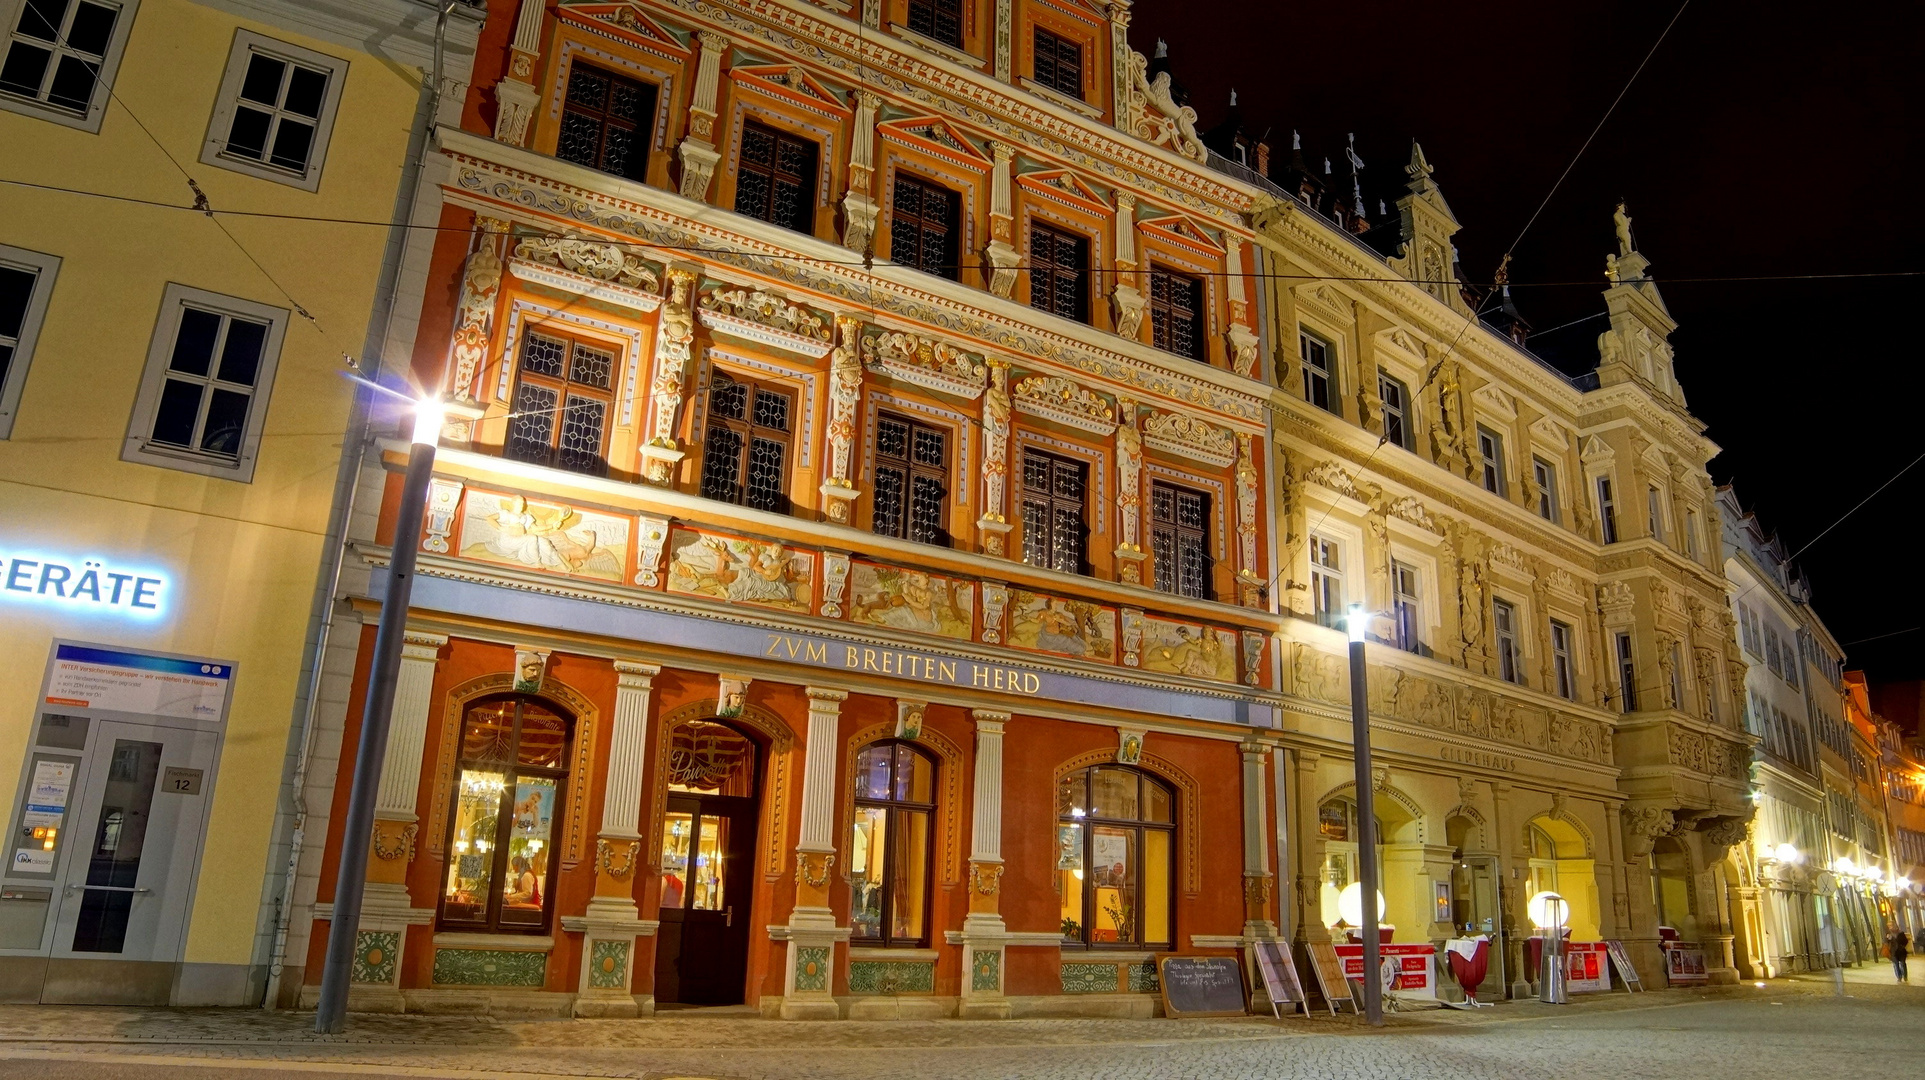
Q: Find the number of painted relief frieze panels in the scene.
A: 5